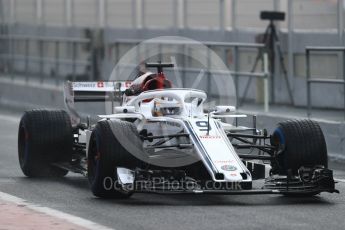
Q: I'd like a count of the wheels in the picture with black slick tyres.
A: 3